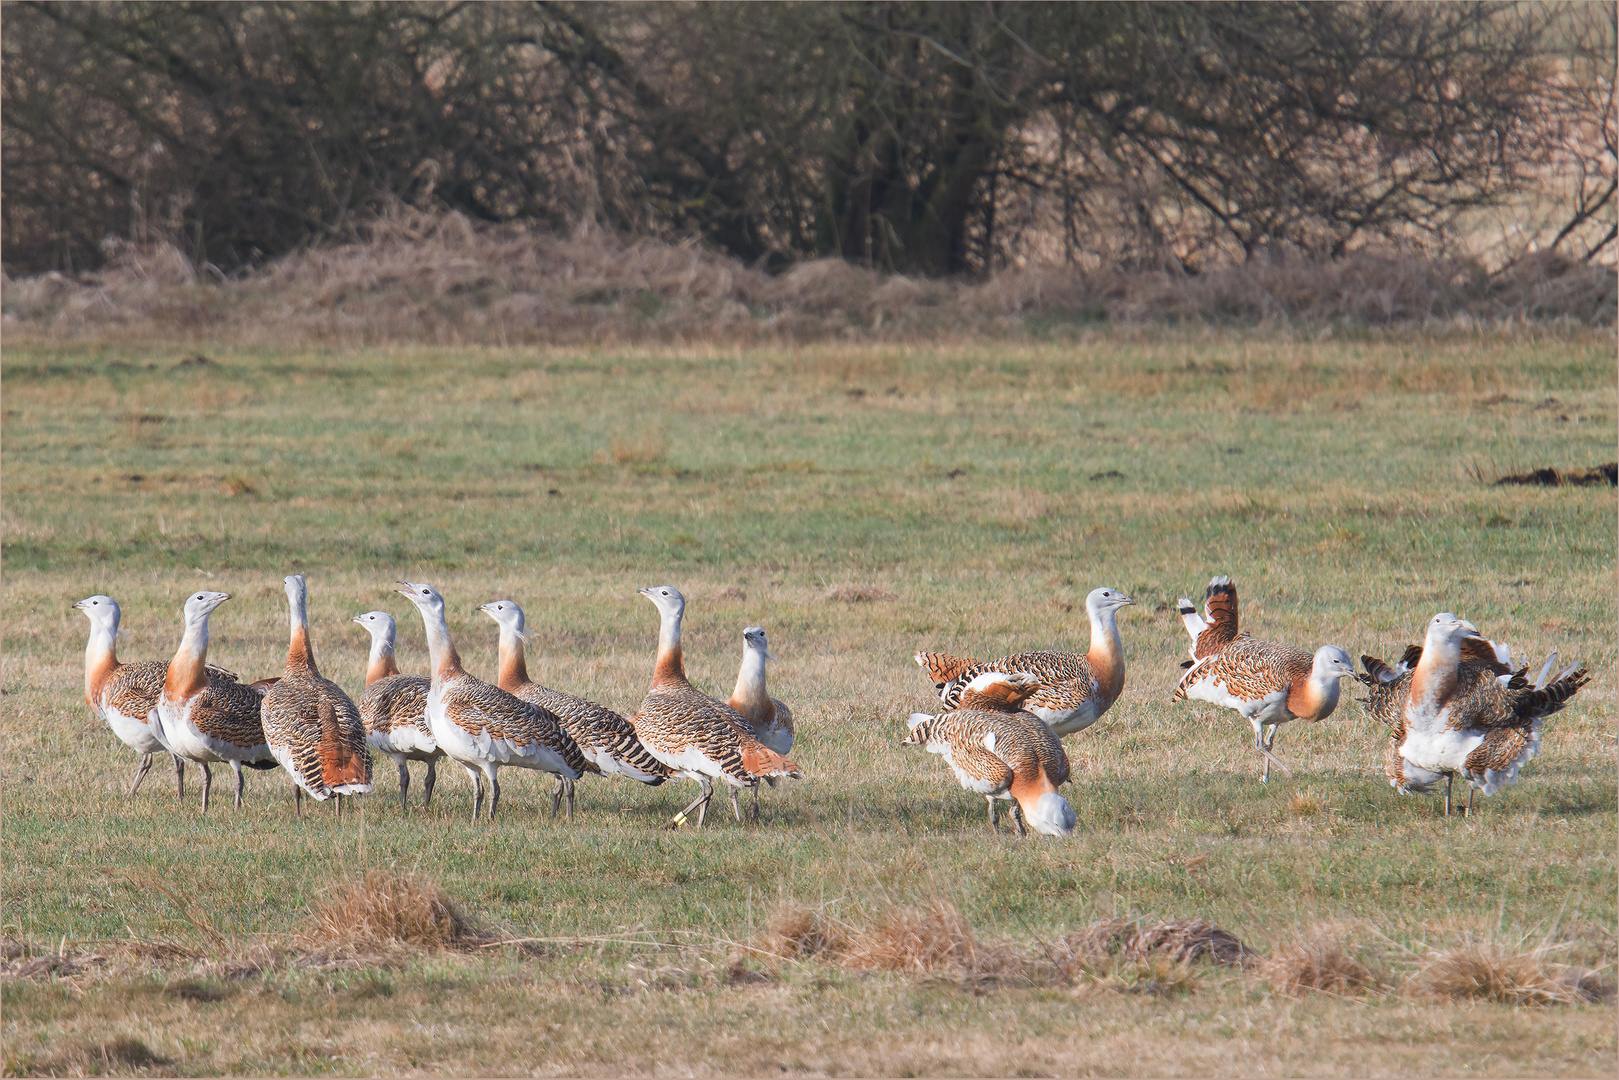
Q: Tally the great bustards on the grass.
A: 12